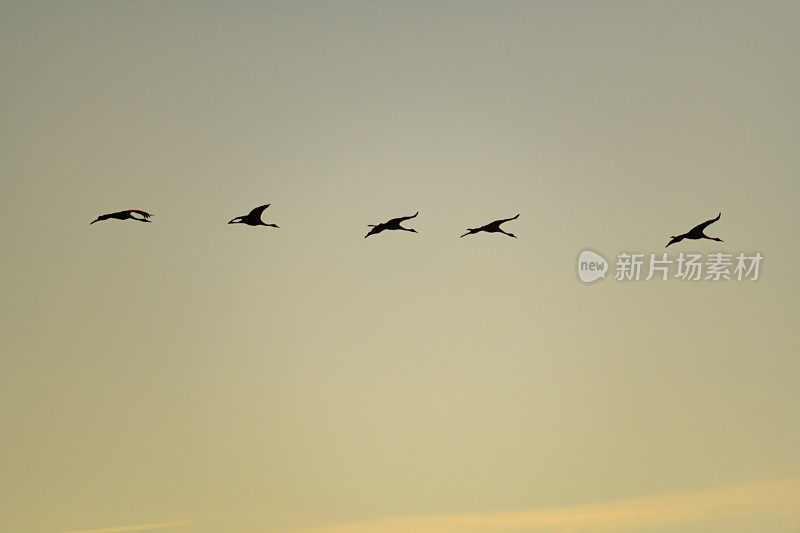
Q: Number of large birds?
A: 5